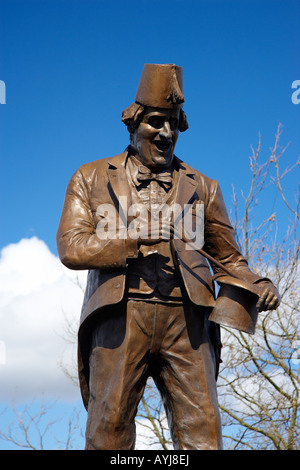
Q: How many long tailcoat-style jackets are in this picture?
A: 1